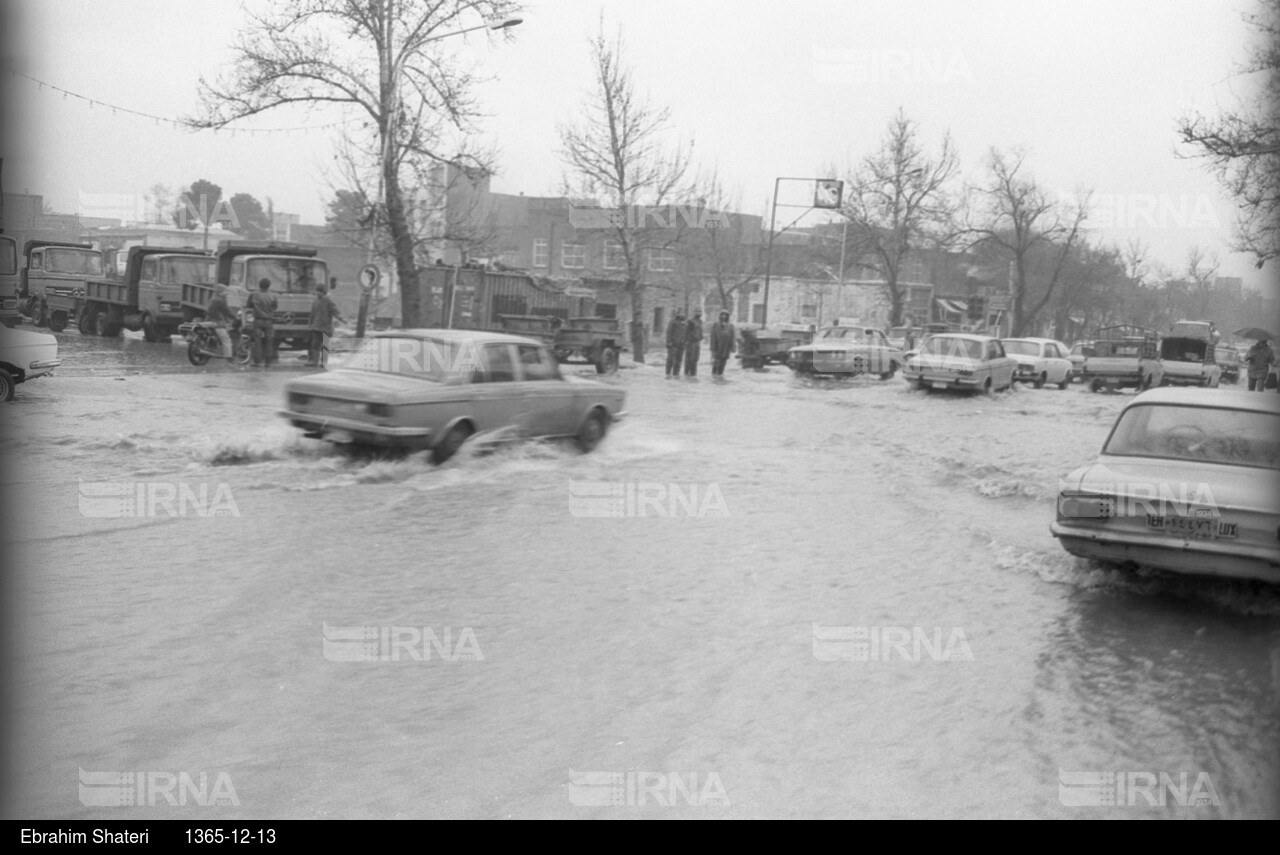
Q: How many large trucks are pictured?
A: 4